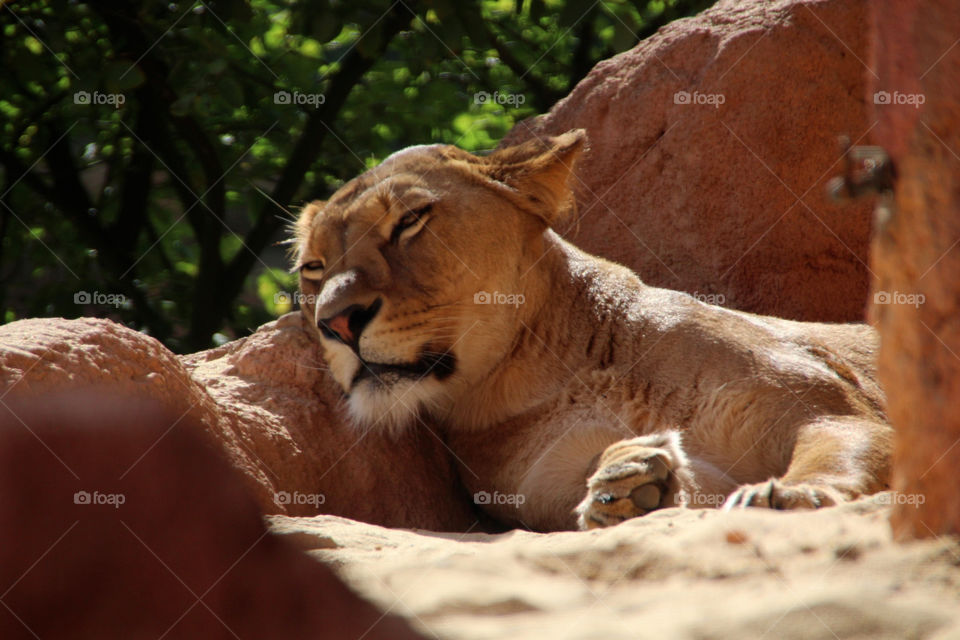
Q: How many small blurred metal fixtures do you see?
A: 1